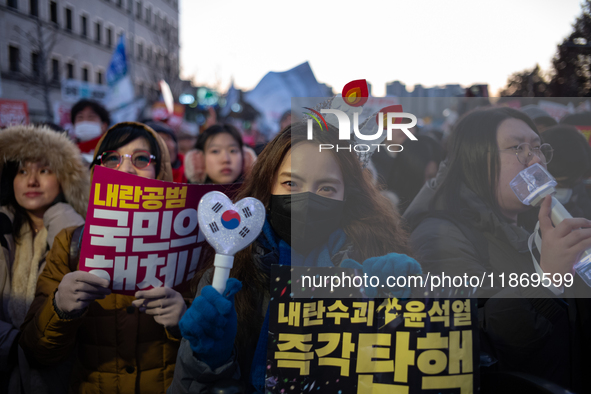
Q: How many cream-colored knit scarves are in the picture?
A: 1